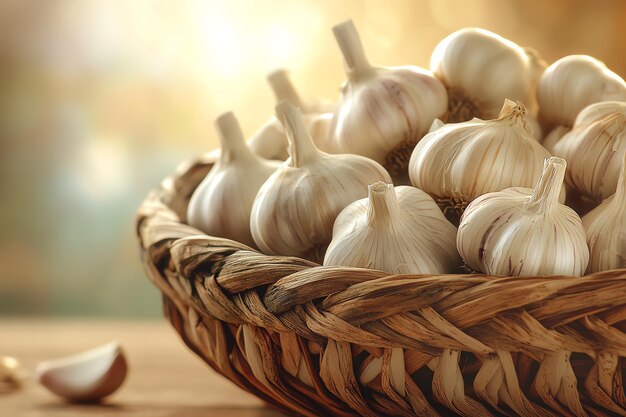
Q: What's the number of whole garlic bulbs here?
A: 11